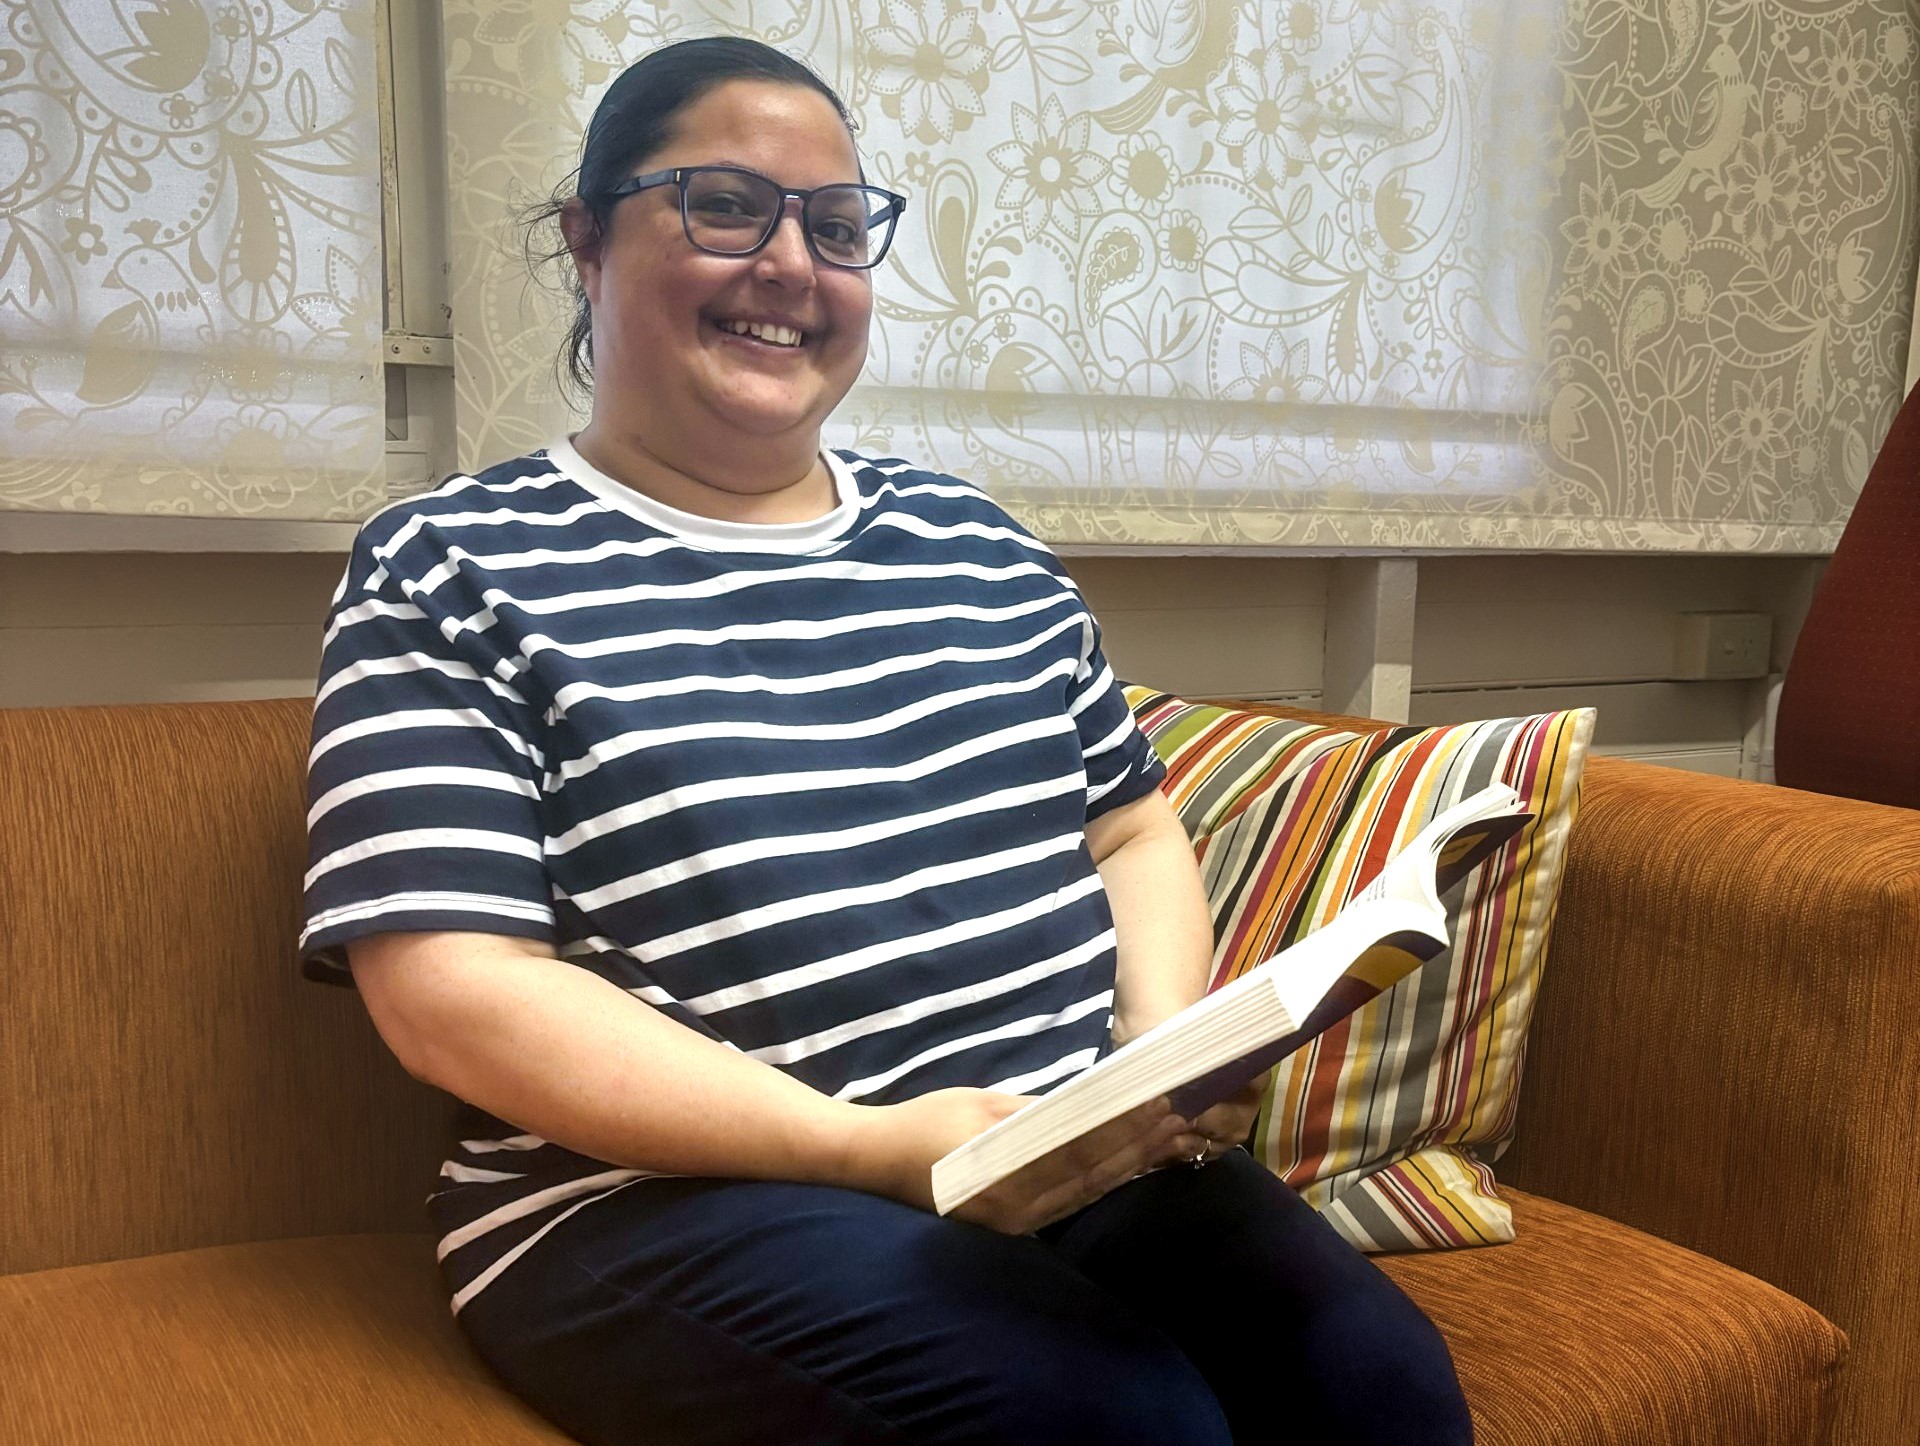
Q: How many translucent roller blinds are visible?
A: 2